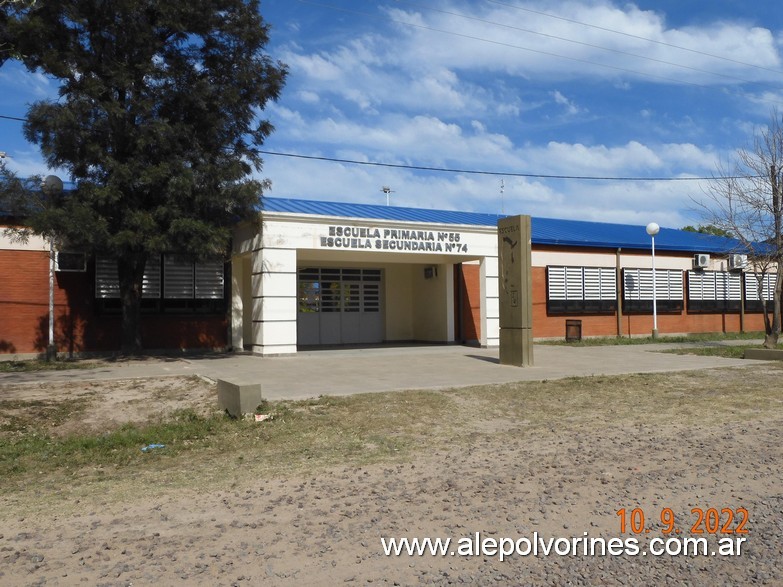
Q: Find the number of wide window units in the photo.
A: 5